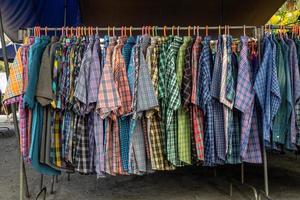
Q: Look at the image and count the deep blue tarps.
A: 1